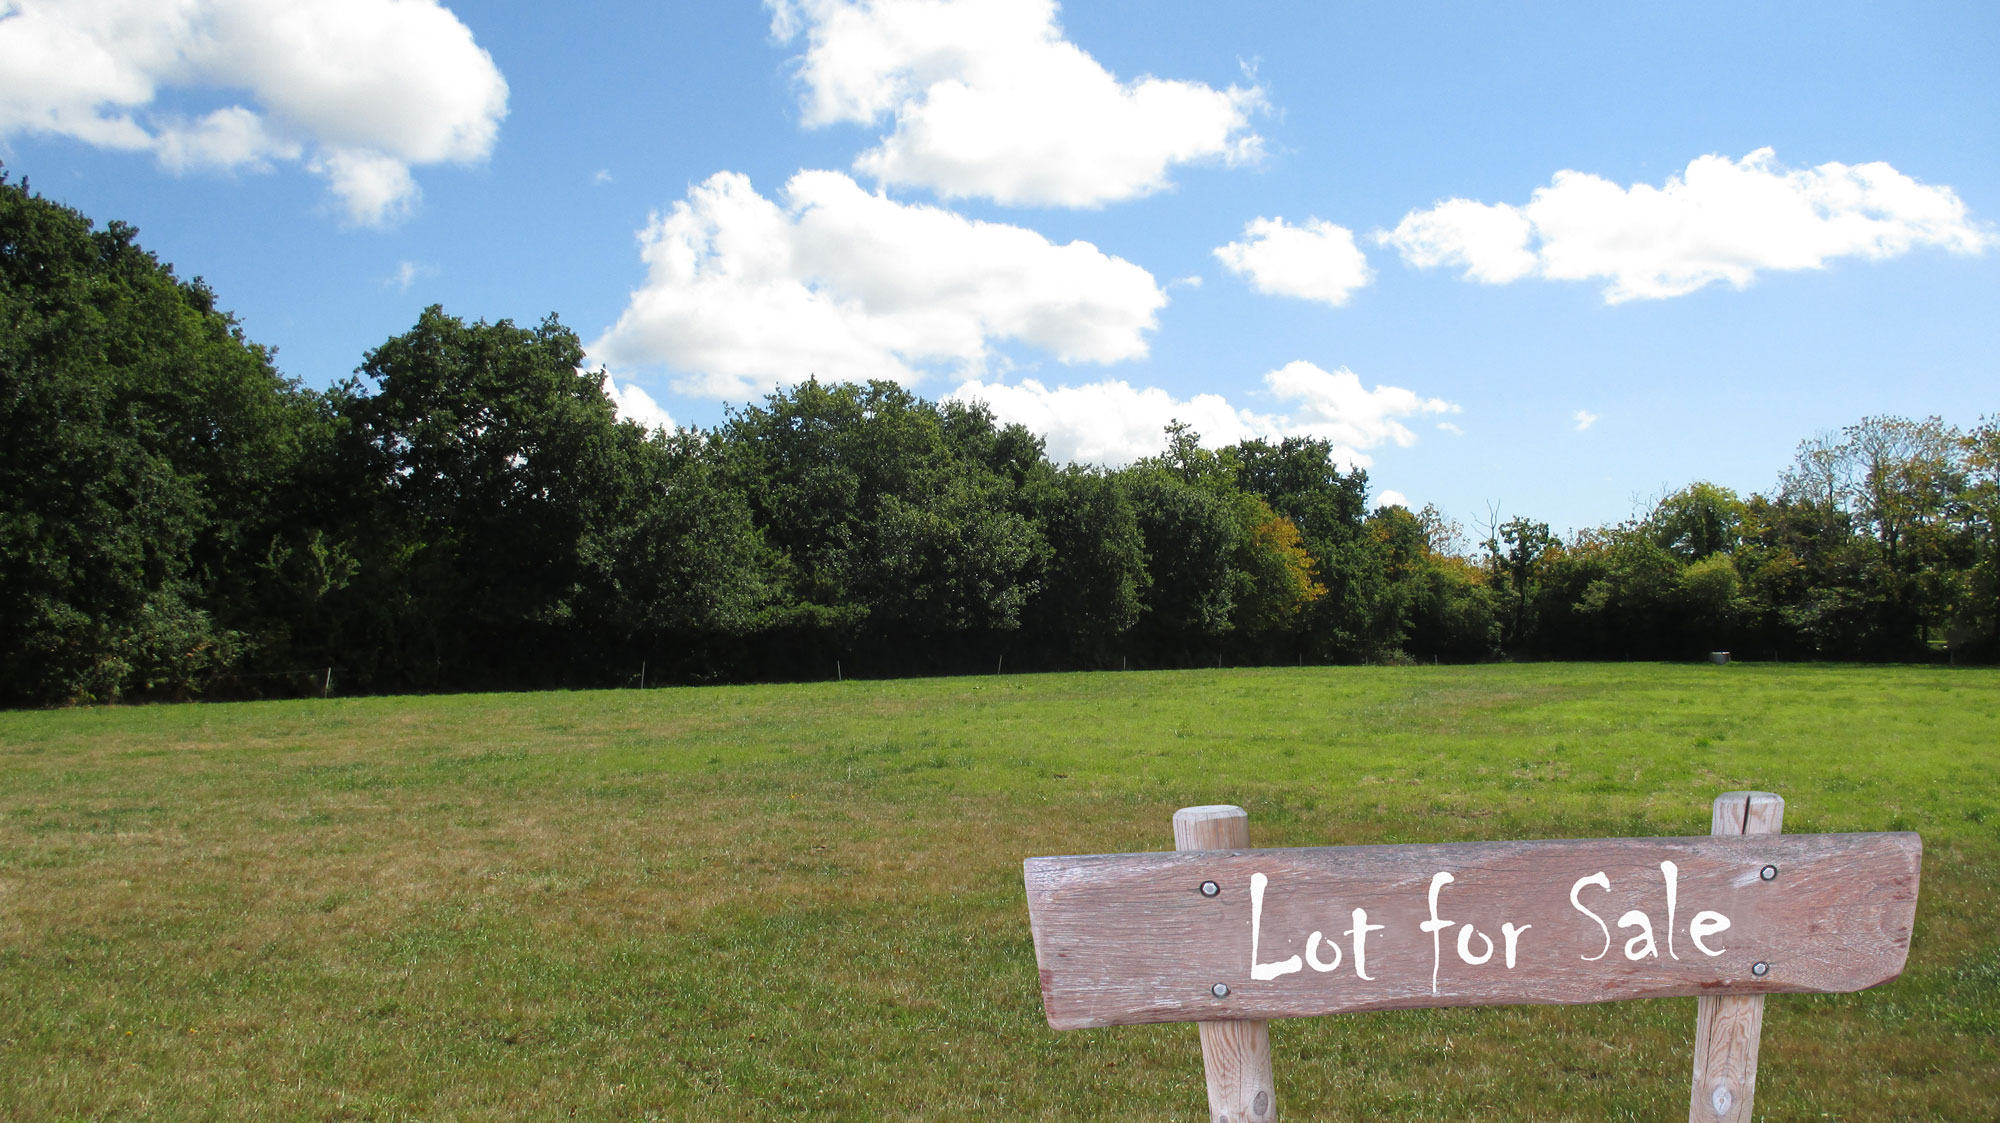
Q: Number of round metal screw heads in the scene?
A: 4